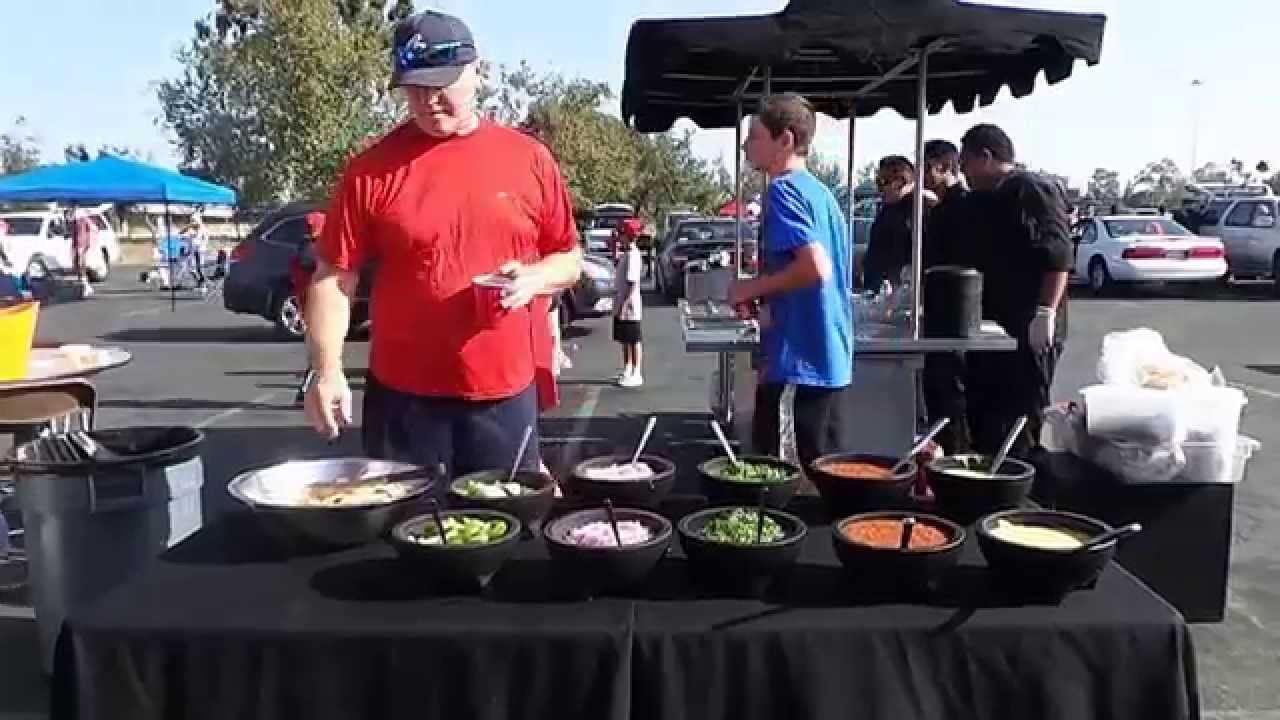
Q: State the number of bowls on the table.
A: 11